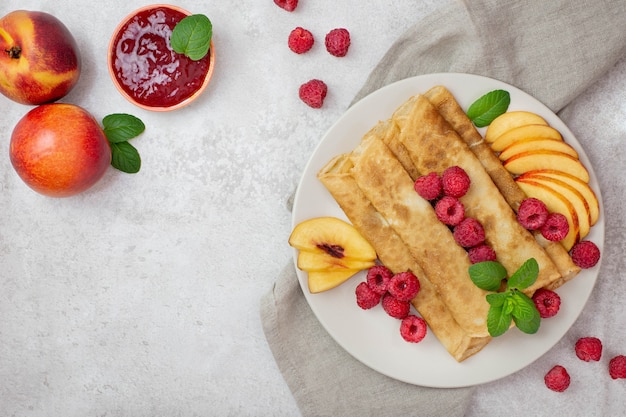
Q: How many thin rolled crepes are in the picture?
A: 5